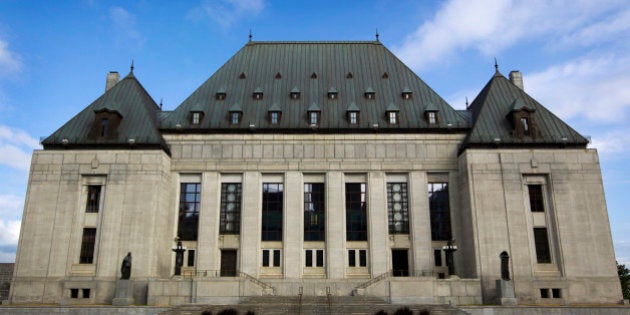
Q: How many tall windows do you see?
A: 7